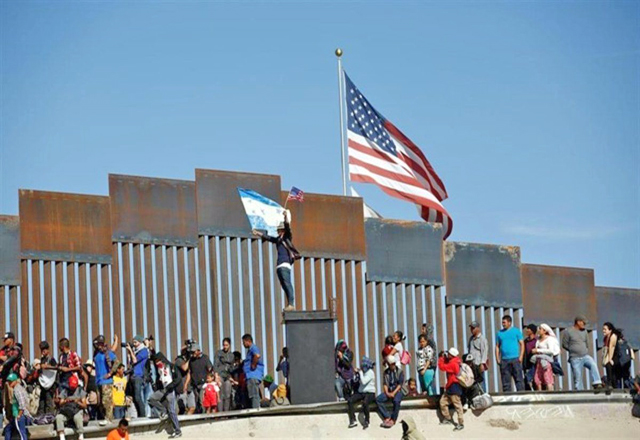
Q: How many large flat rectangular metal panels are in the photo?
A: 9